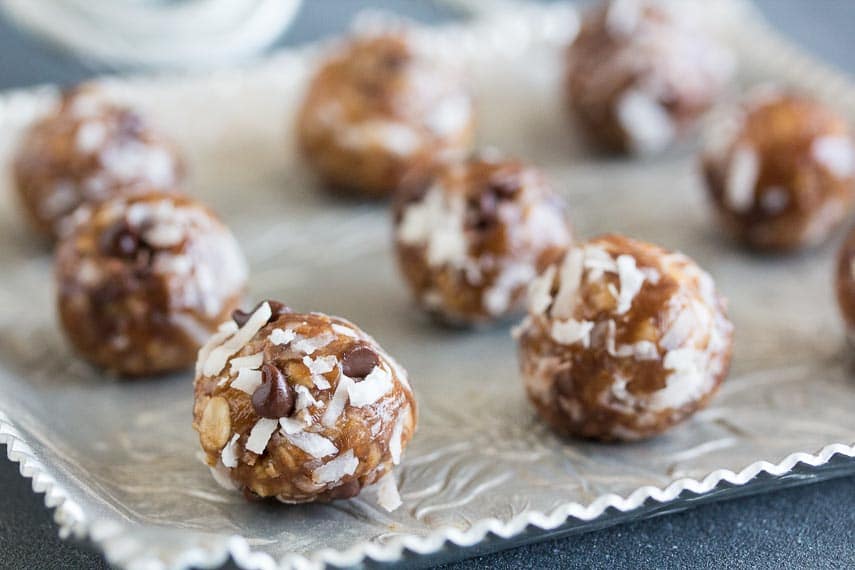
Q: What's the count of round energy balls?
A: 9